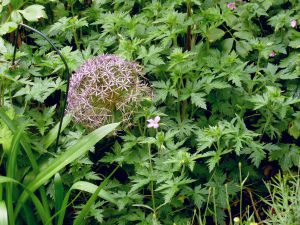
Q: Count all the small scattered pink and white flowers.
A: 4